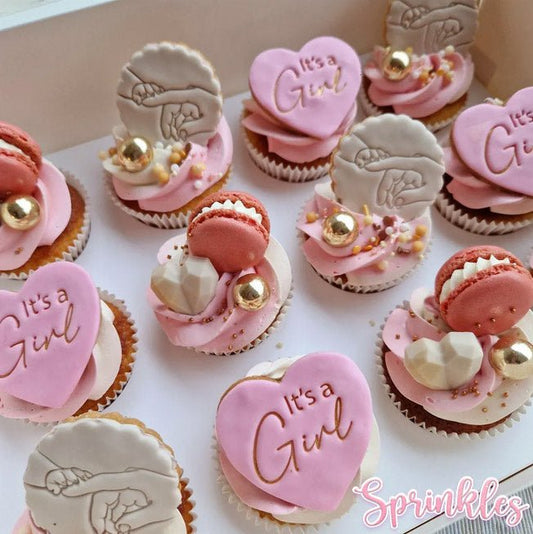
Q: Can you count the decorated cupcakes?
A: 11